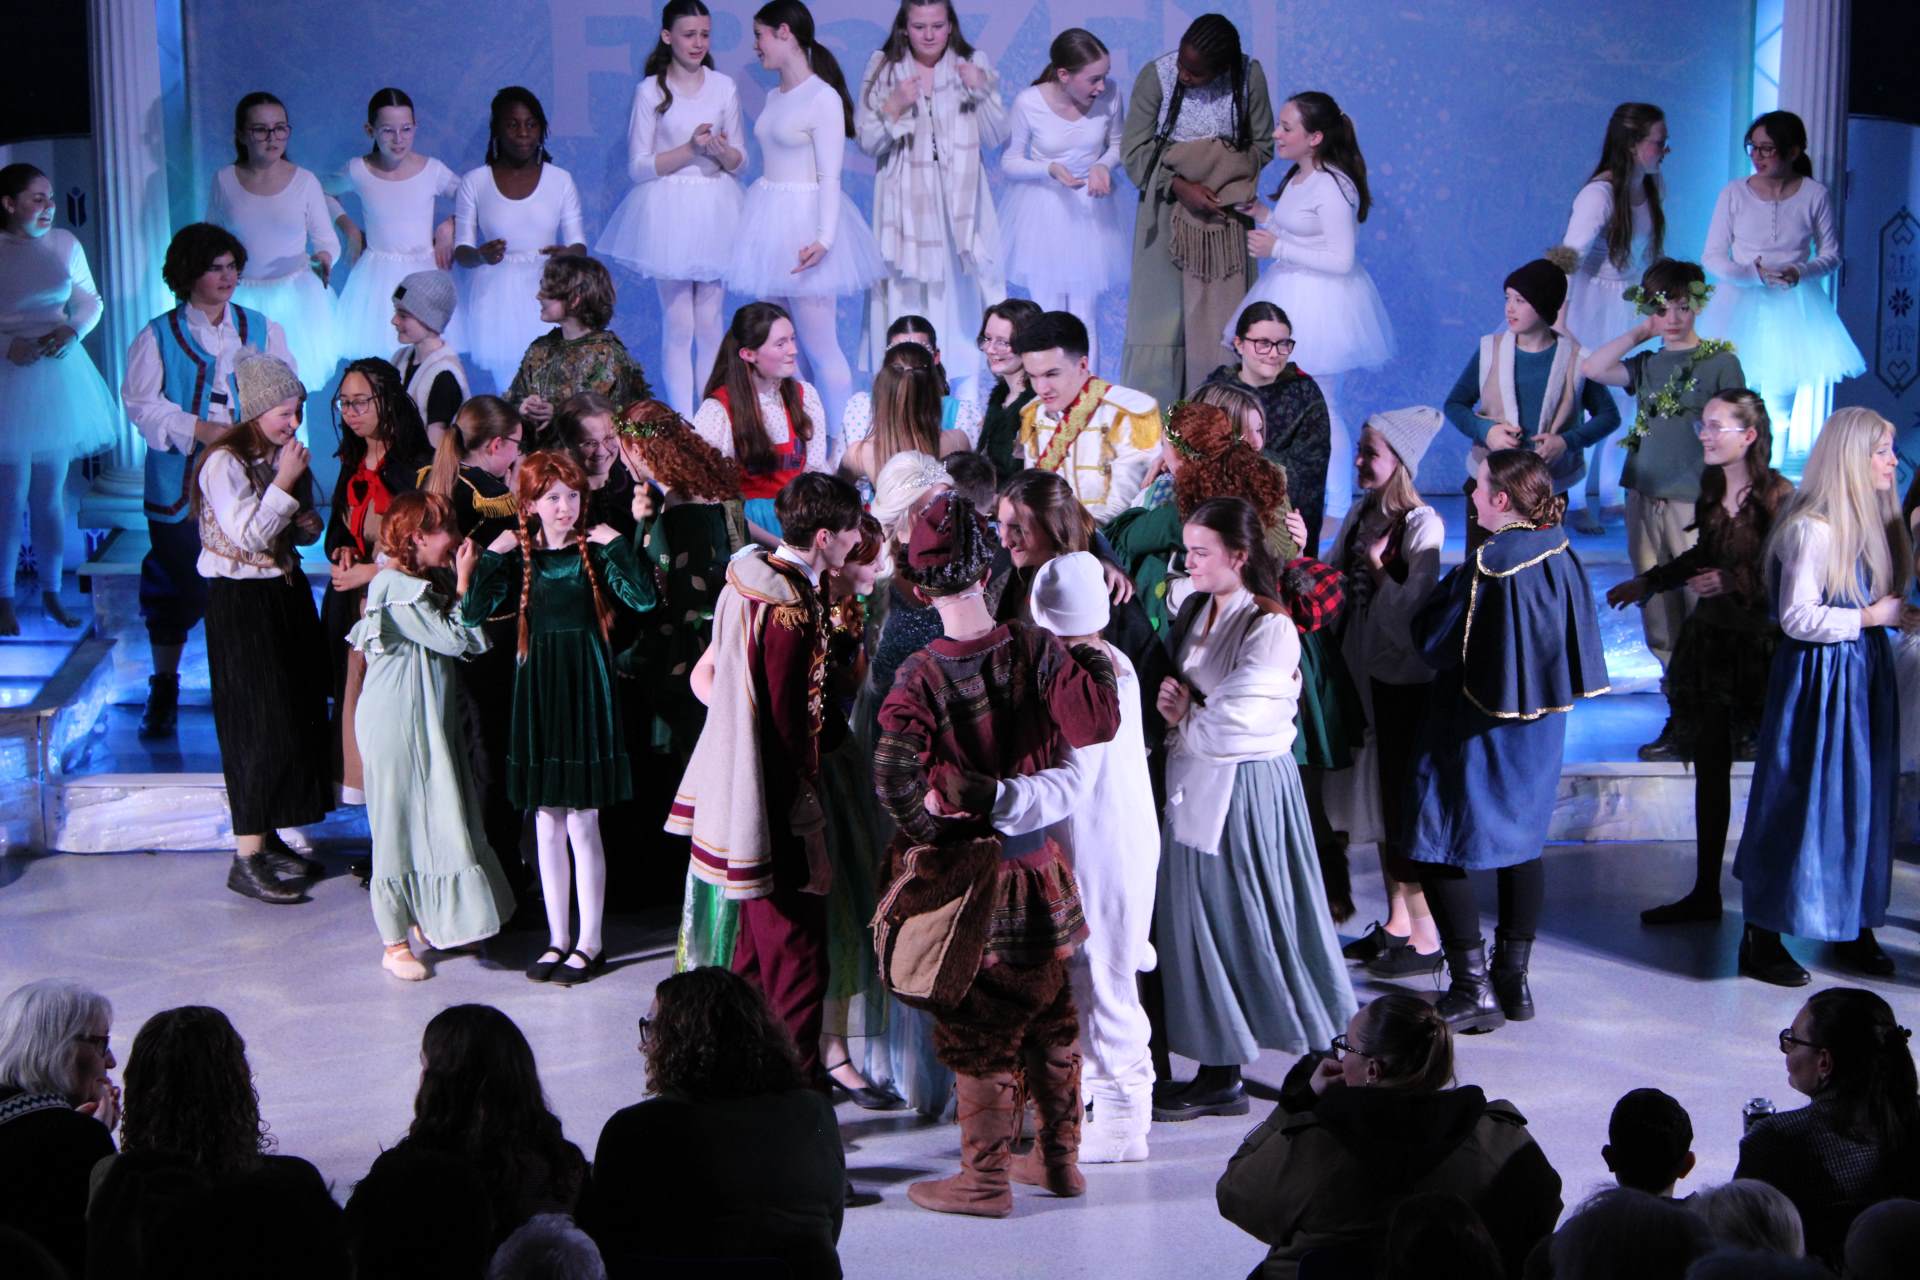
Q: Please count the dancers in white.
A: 10